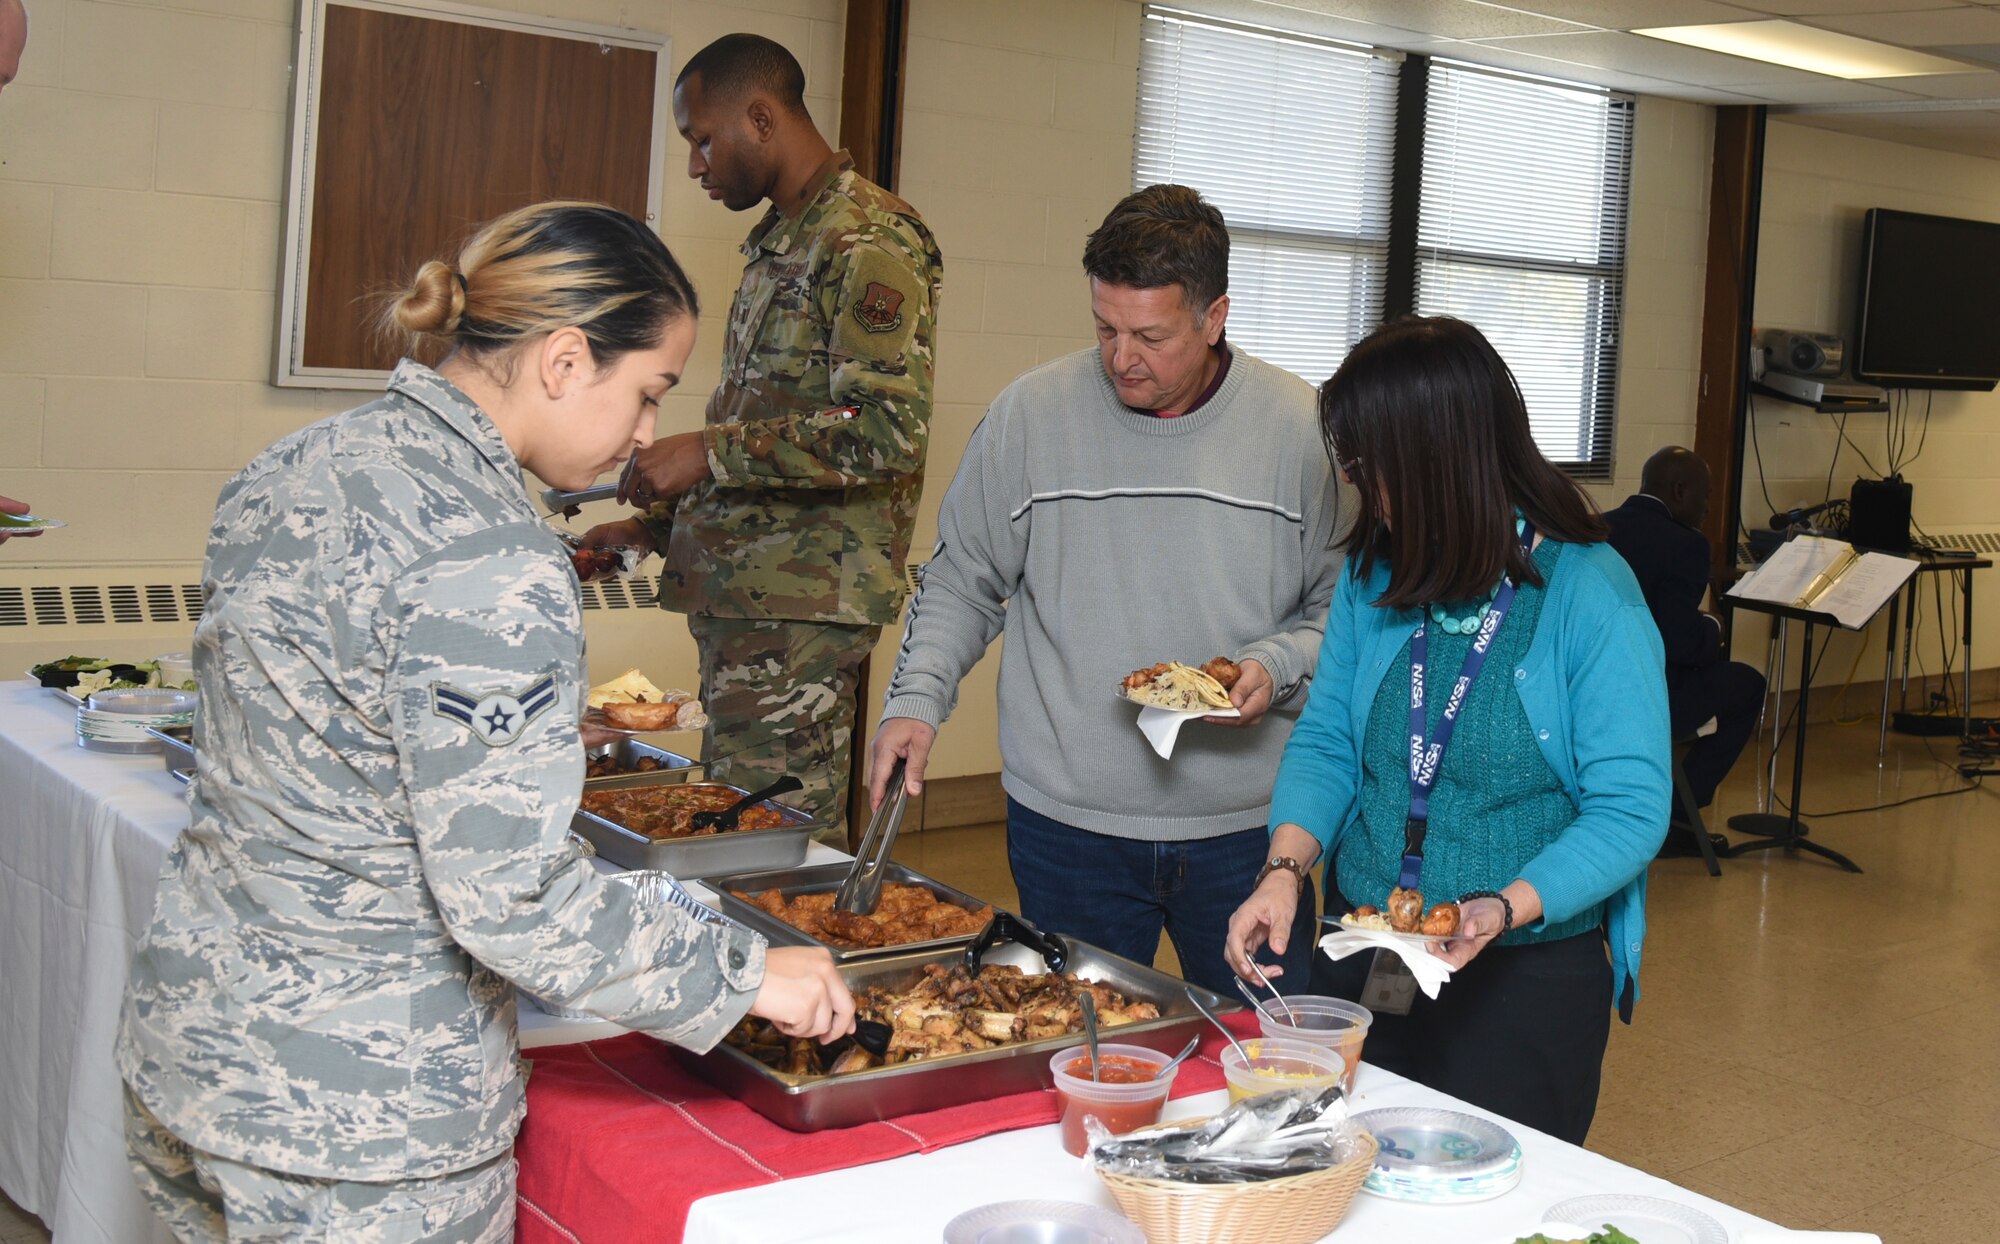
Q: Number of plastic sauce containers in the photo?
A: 3